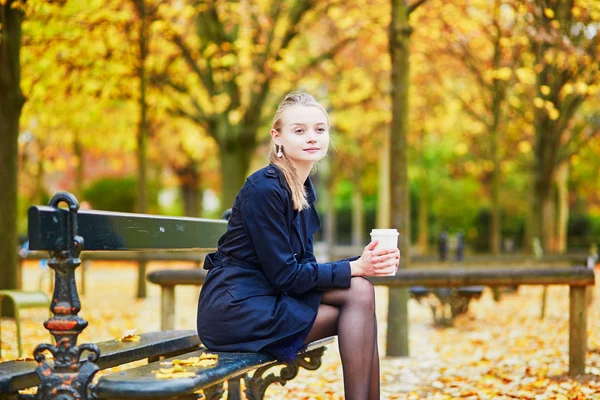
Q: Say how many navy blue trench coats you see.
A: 1